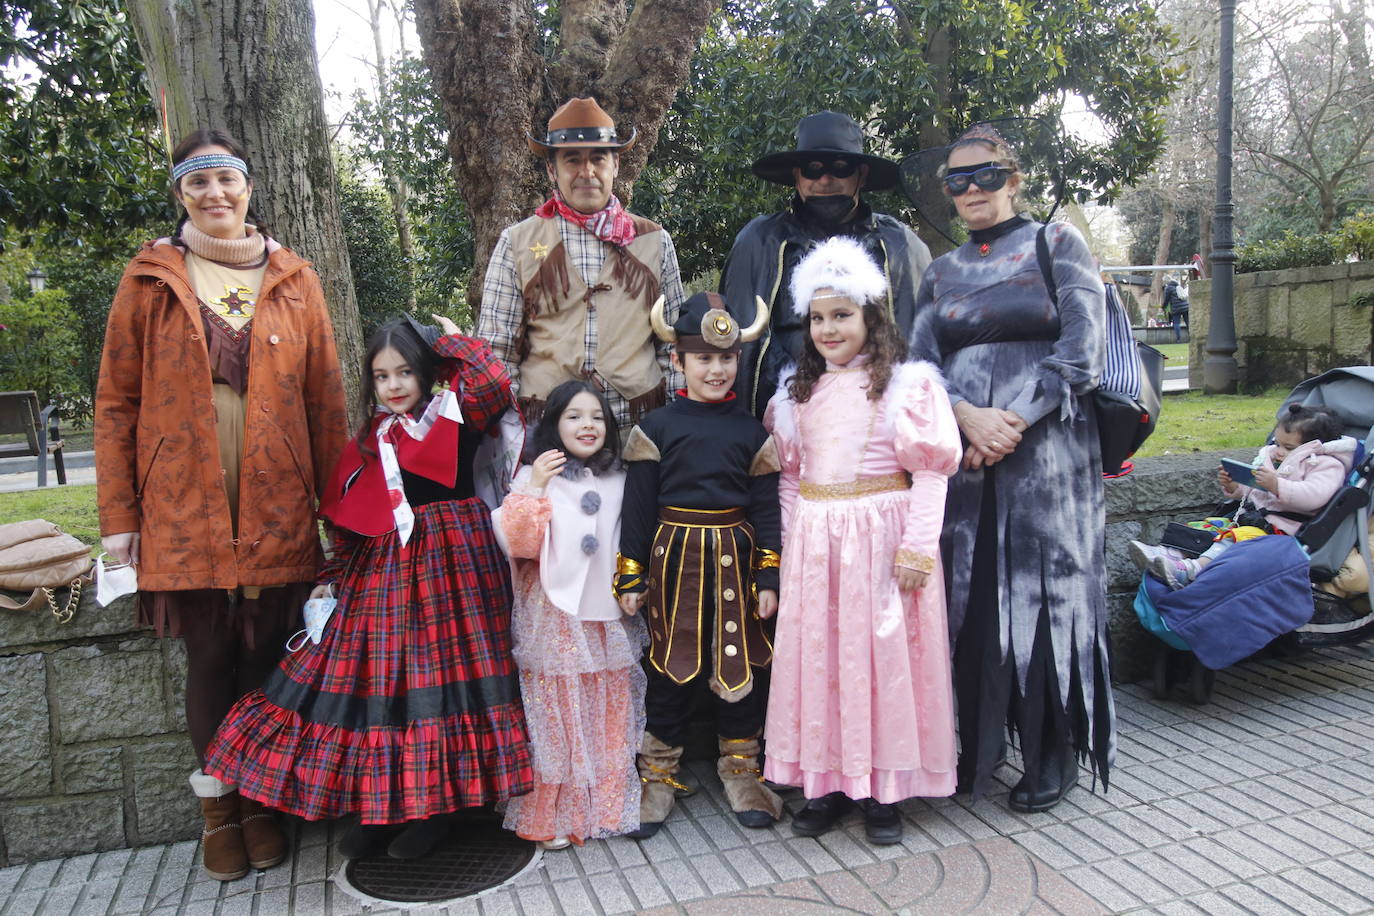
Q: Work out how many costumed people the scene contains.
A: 8